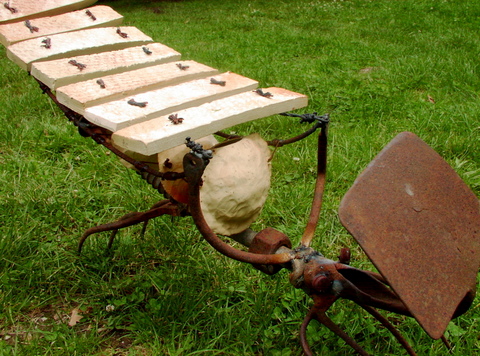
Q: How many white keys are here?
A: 7